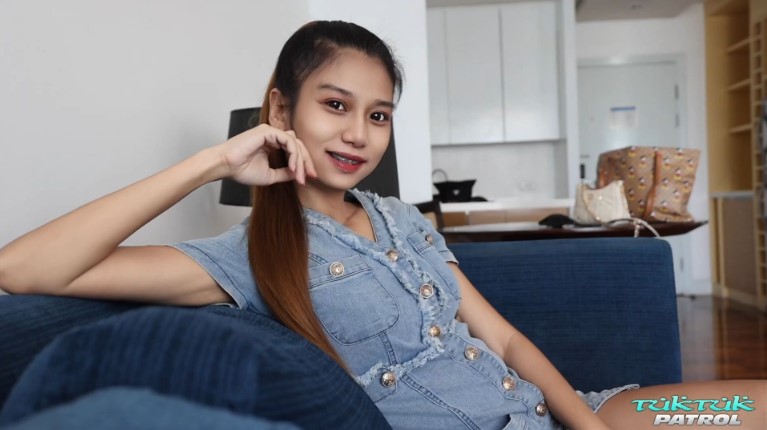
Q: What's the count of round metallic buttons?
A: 9